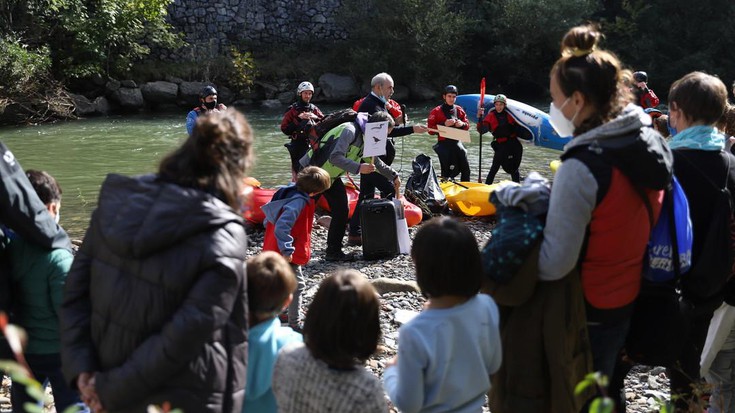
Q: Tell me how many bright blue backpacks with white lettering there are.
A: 1